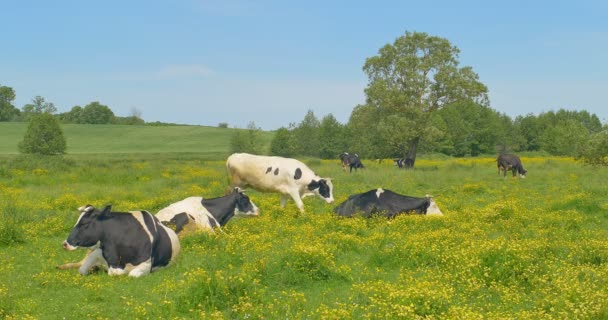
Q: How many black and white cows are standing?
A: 4